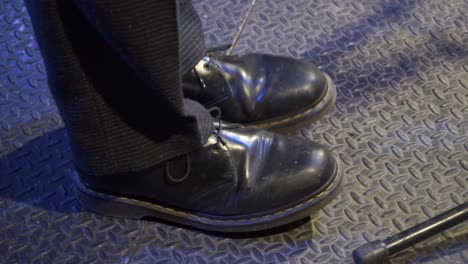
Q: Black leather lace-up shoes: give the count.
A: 2